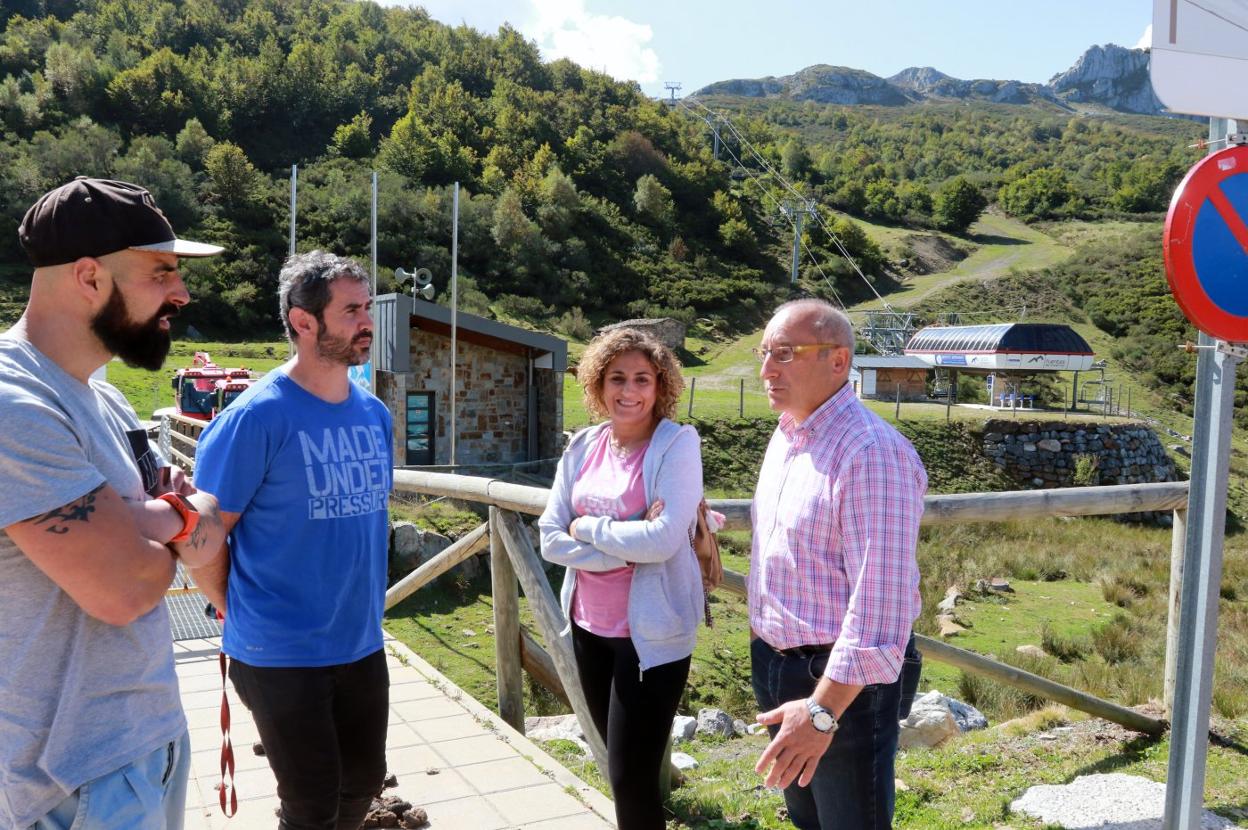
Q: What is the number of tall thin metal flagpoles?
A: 3